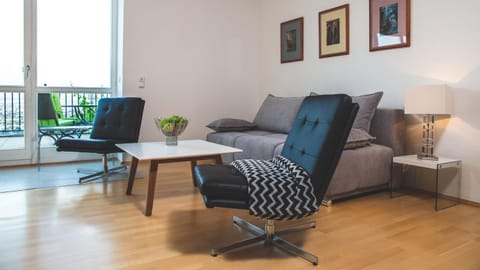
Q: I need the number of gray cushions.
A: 4